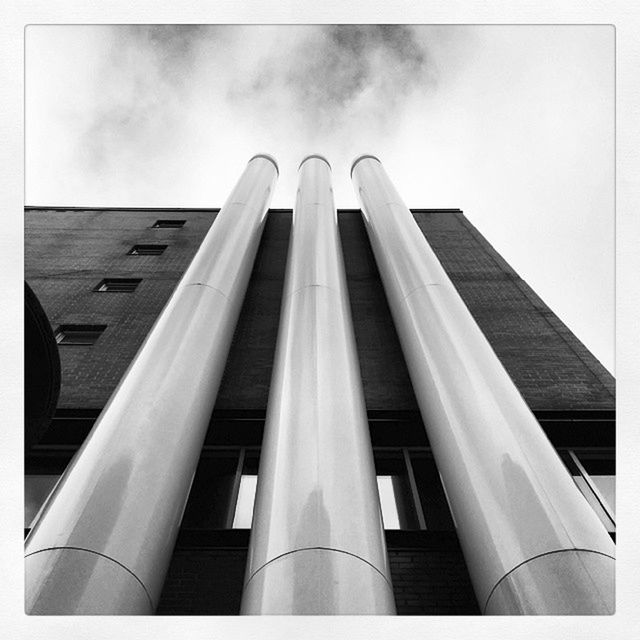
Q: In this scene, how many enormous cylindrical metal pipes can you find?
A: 3